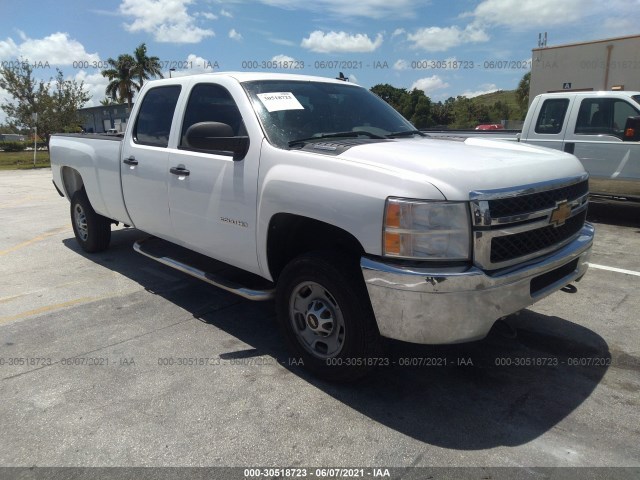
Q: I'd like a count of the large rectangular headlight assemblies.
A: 1